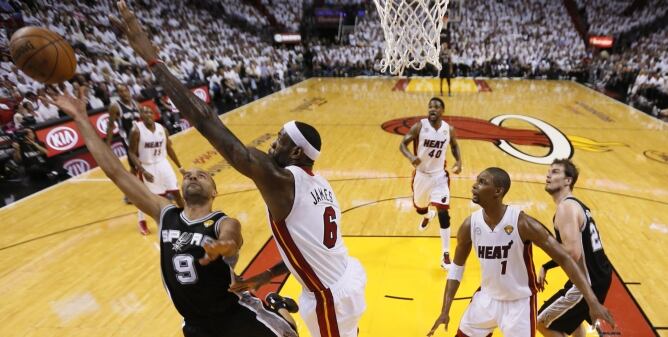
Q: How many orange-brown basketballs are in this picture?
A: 1